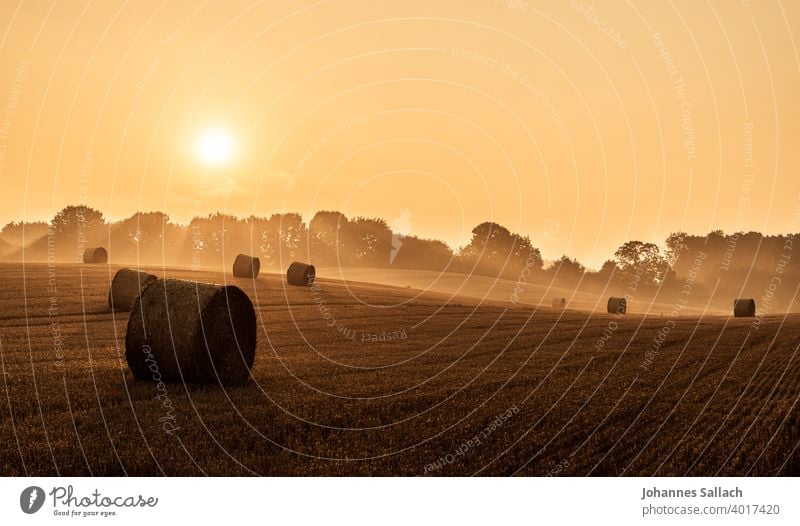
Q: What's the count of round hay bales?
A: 8